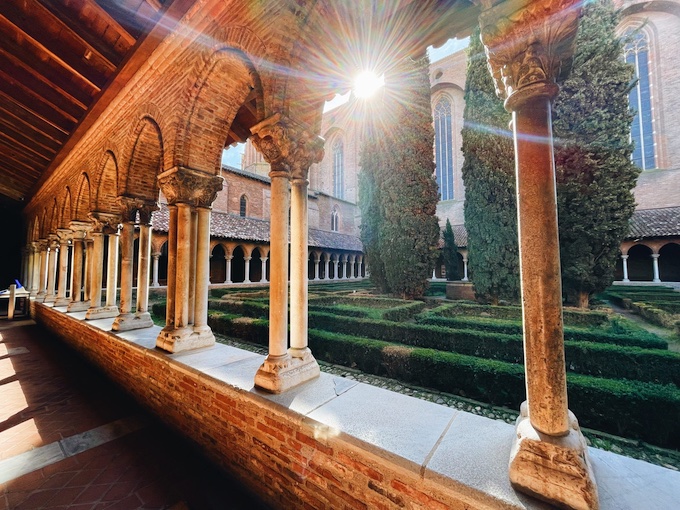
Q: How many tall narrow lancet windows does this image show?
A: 3